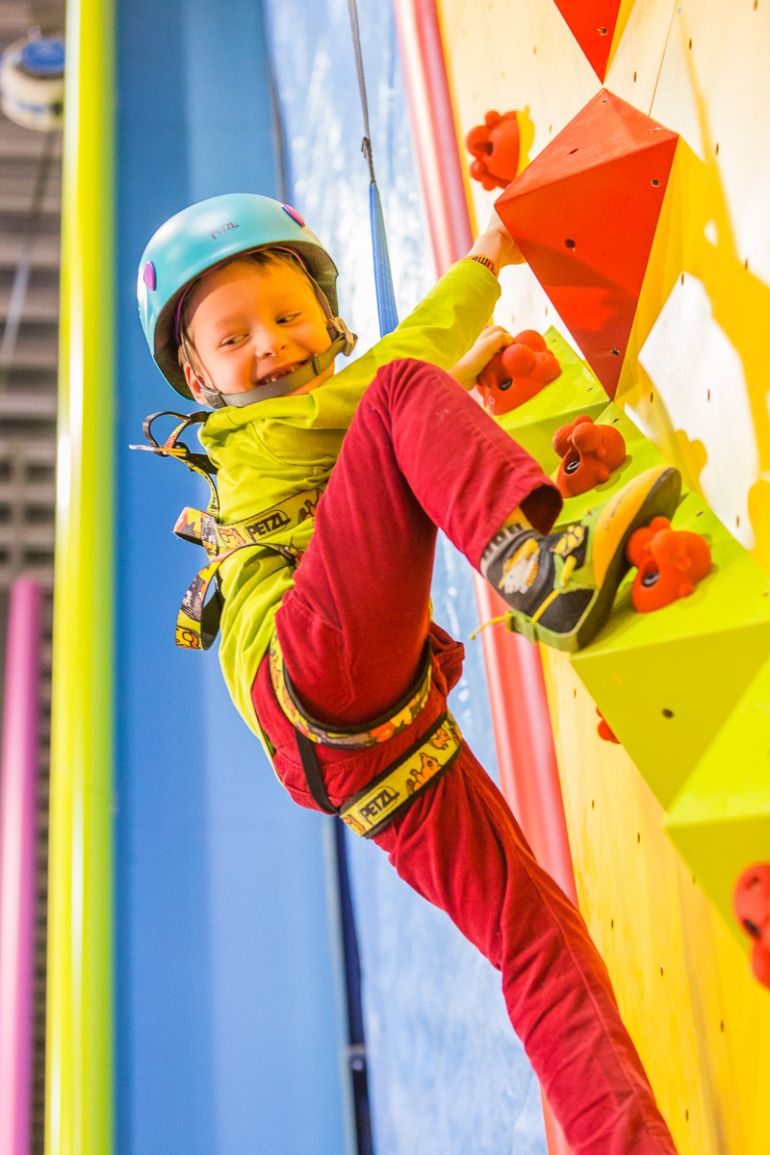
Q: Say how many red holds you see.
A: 6